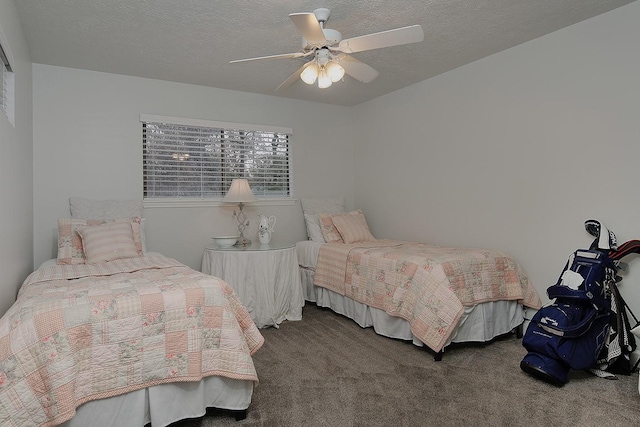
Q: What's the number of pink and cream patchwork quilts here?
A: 2